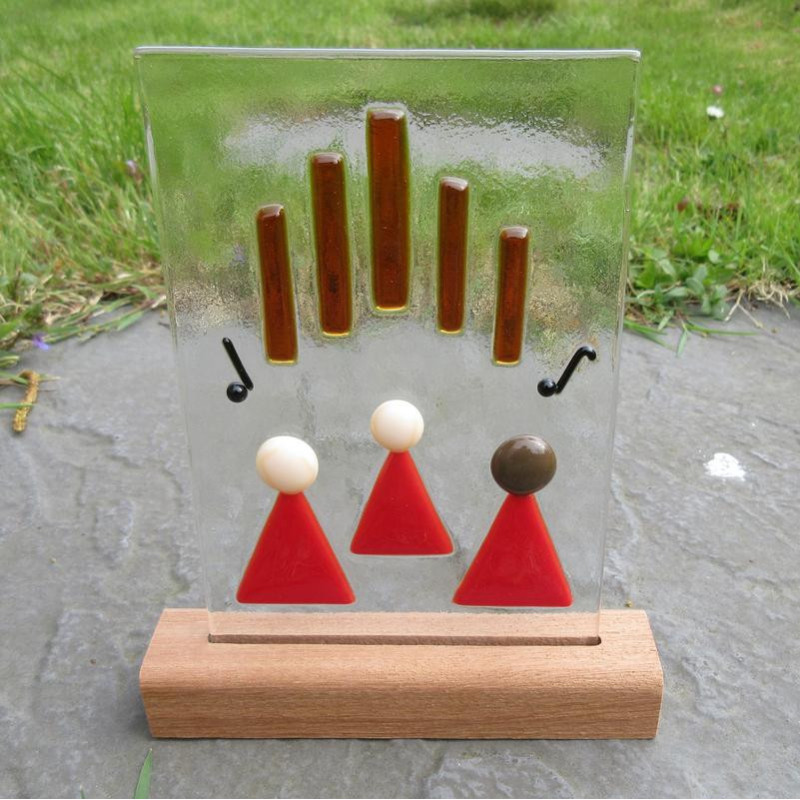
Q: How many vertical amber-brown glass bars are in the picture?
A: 5